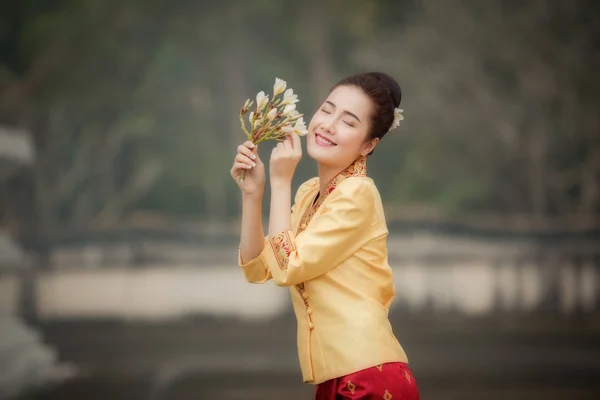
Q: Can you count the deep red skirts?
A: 1